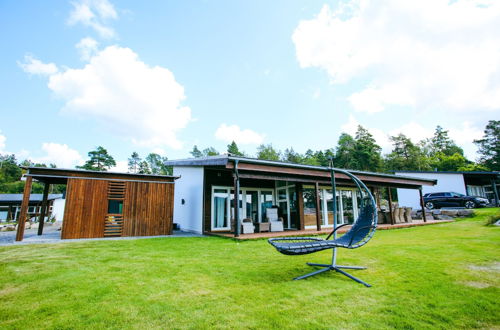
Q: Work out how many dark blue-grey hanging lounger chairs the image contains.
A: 1